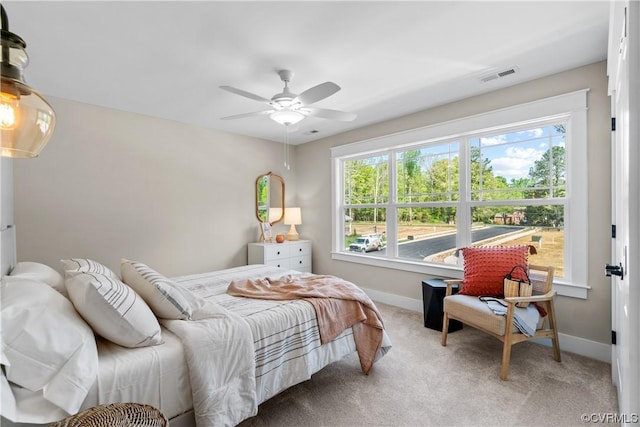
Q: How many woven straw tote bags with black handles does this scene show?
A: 1